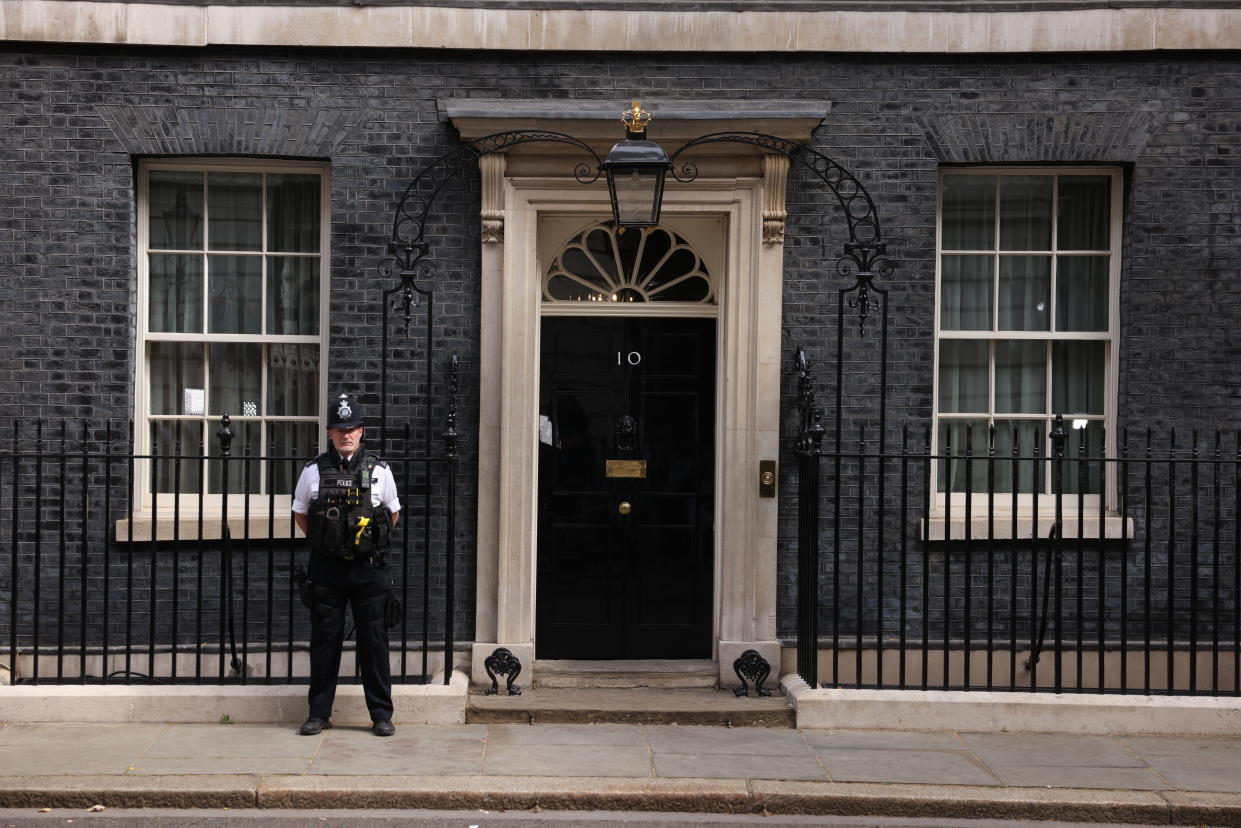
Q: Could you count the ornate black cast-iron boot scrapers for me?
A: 2